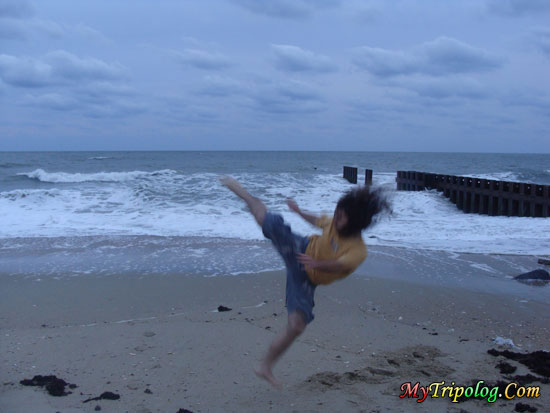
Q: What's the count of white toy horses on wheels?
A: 0